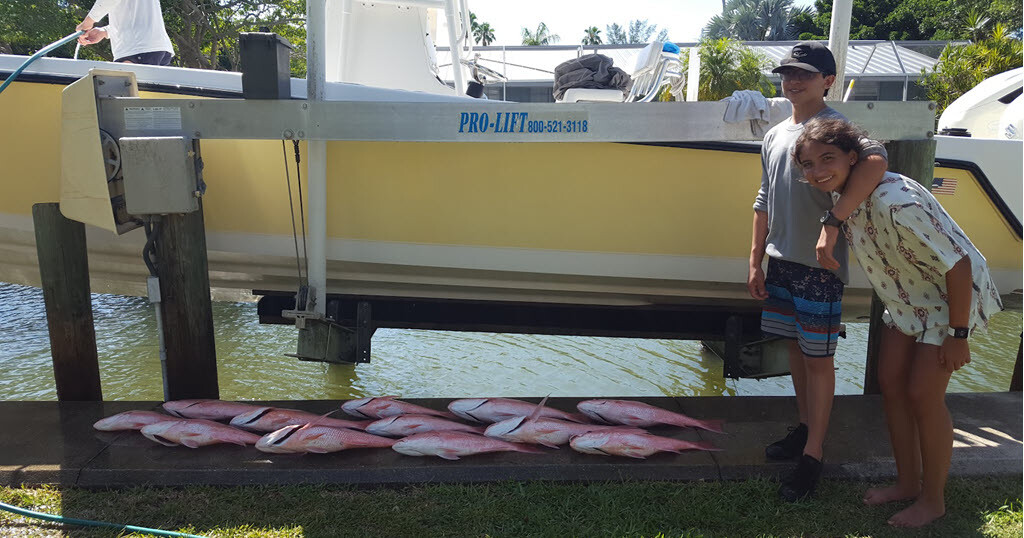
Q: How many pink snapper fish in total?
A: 12